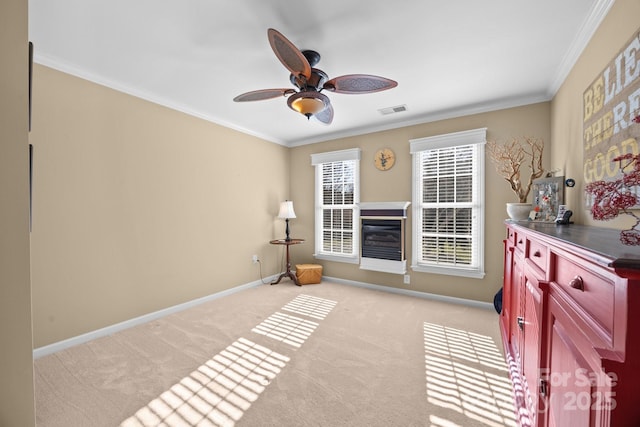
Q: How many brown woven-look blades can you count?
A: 4